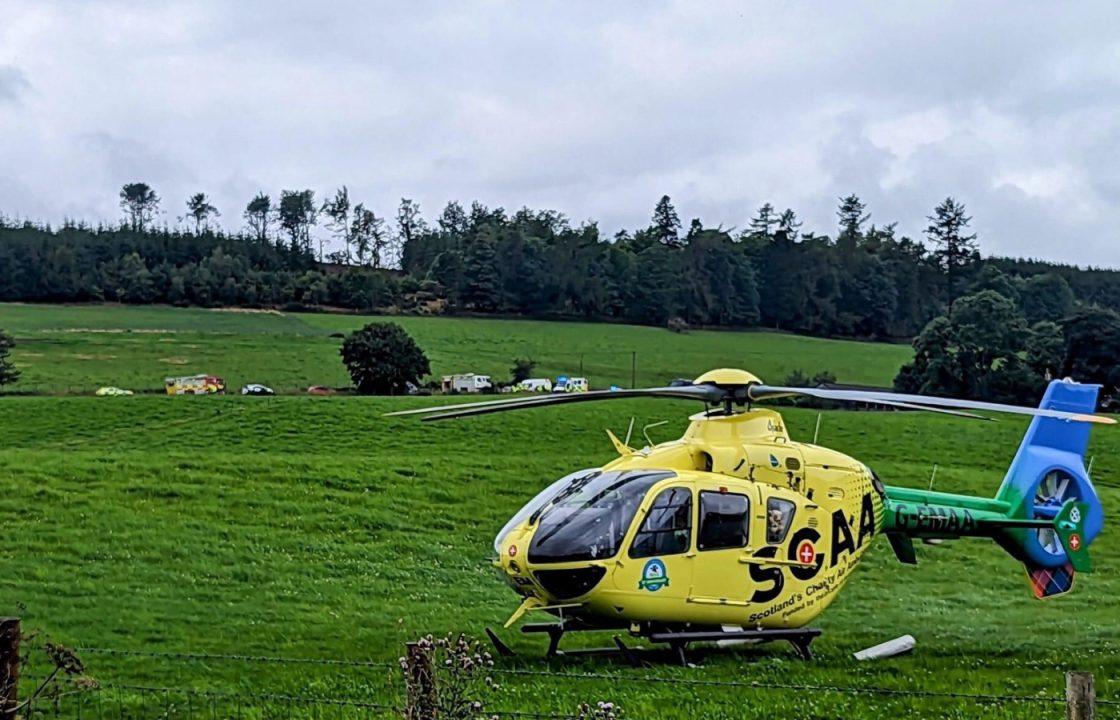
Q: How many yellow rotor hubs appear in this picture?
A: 1